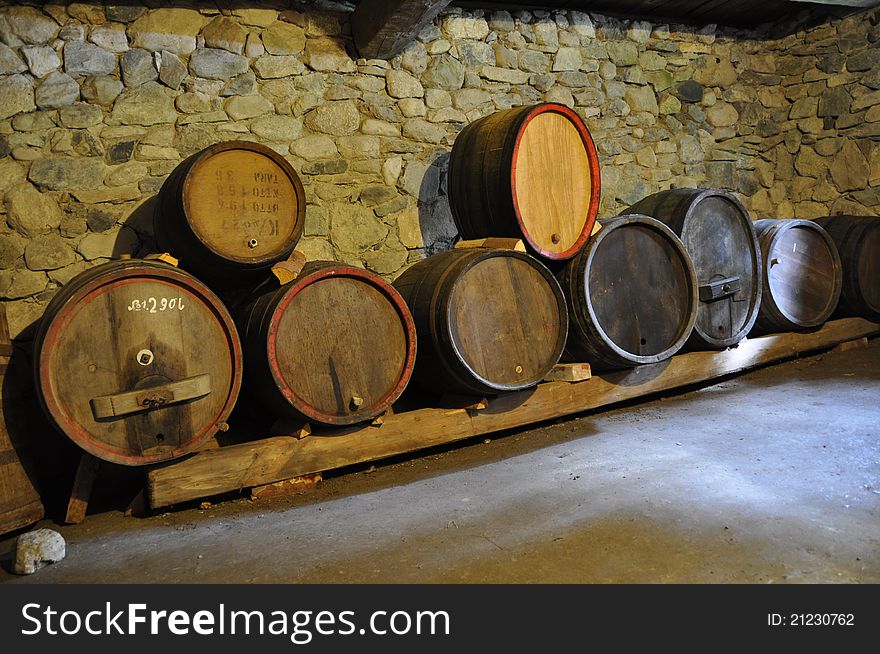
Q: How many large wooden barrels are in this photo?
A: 9